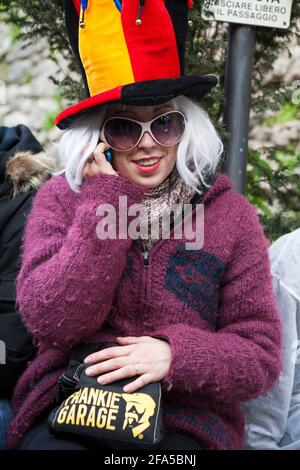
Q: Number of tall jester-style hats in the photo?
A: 1